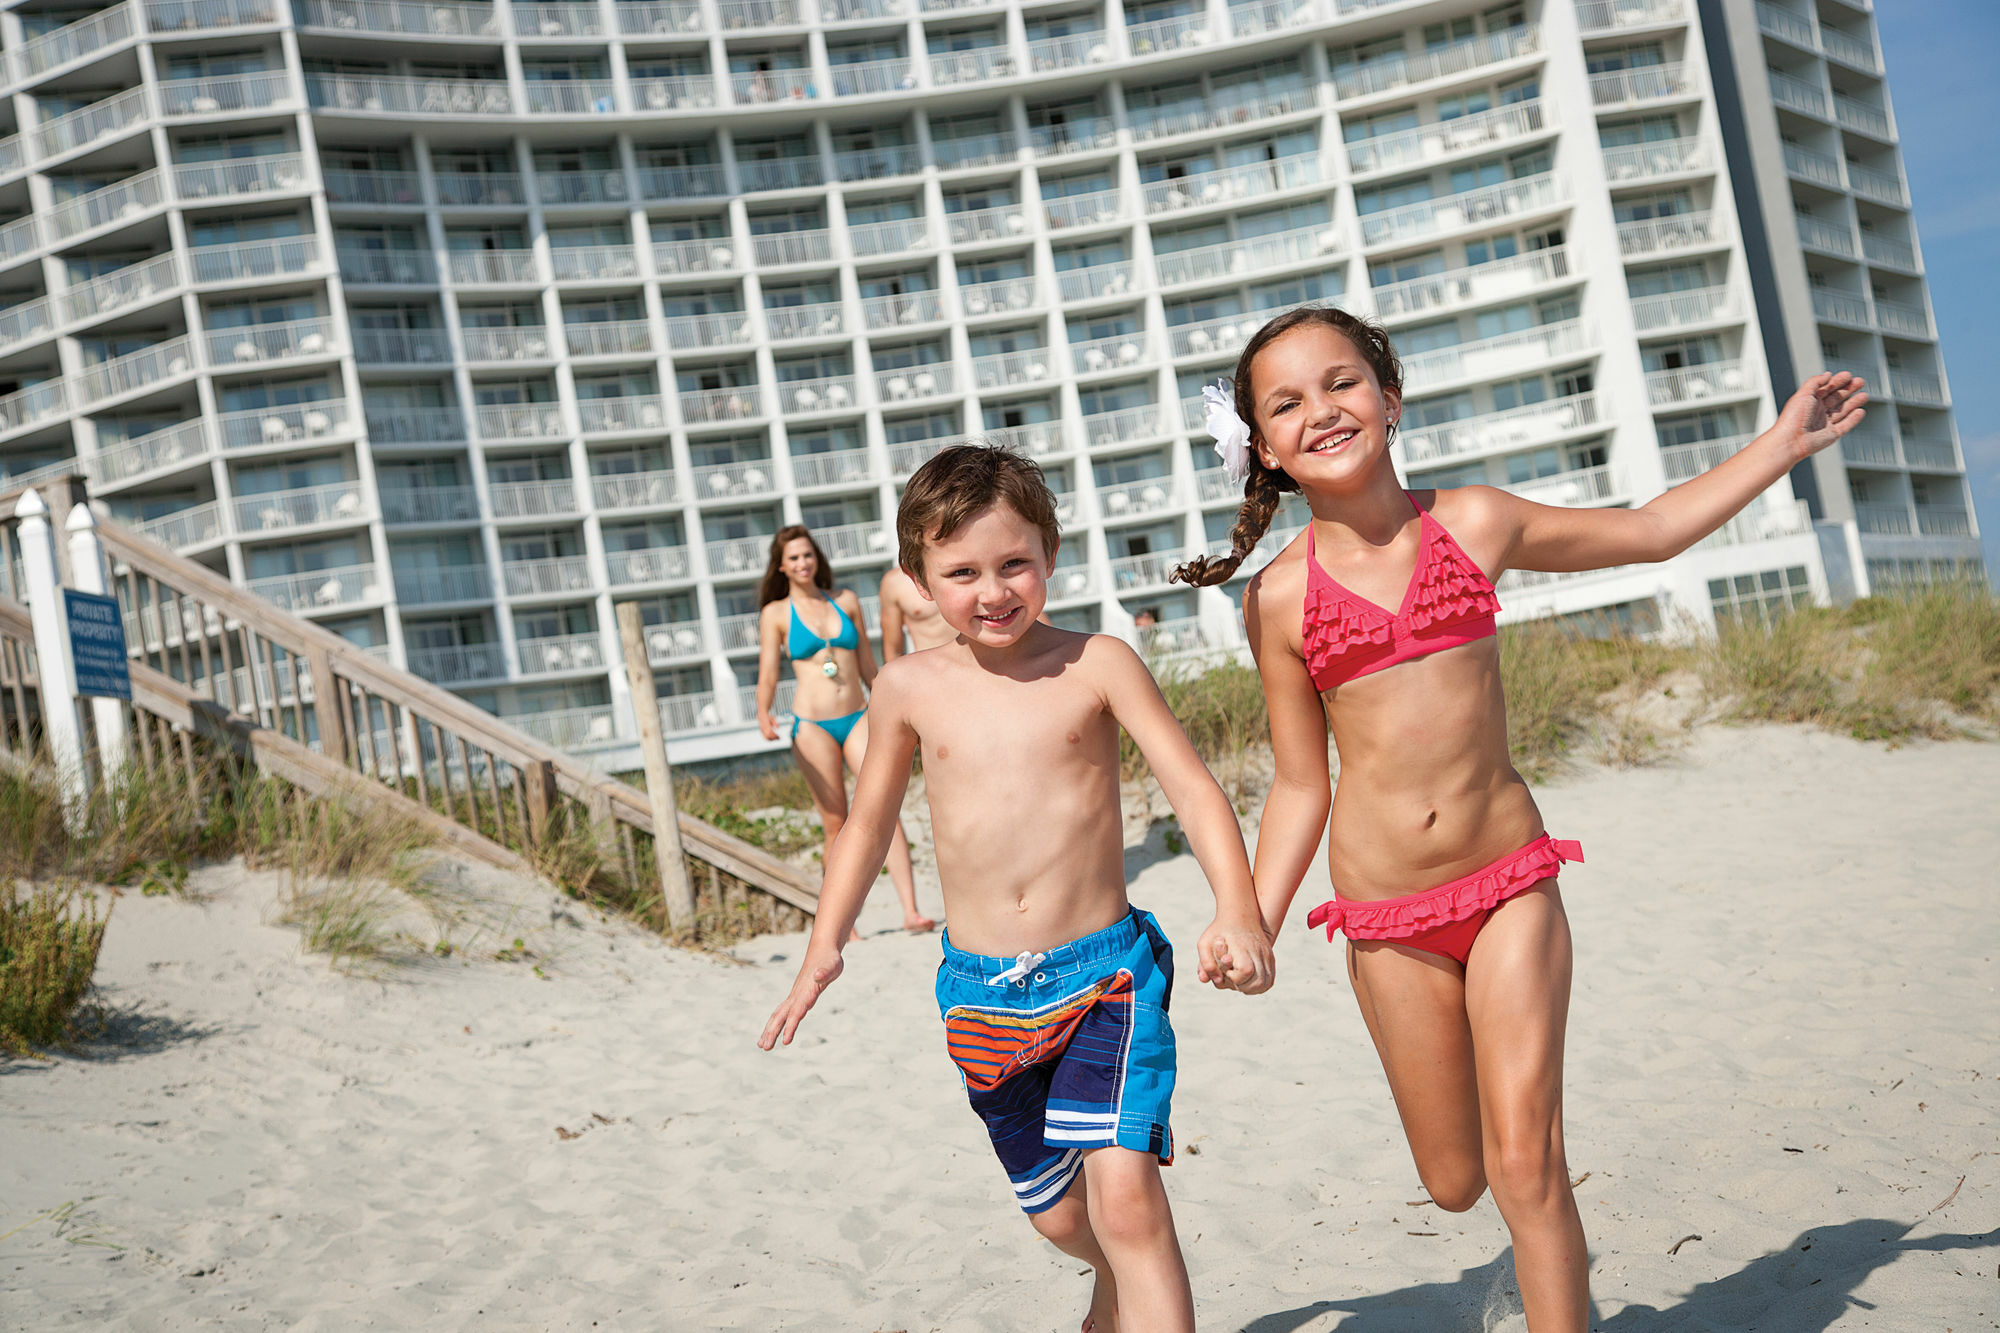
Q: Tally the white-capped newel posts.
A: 2